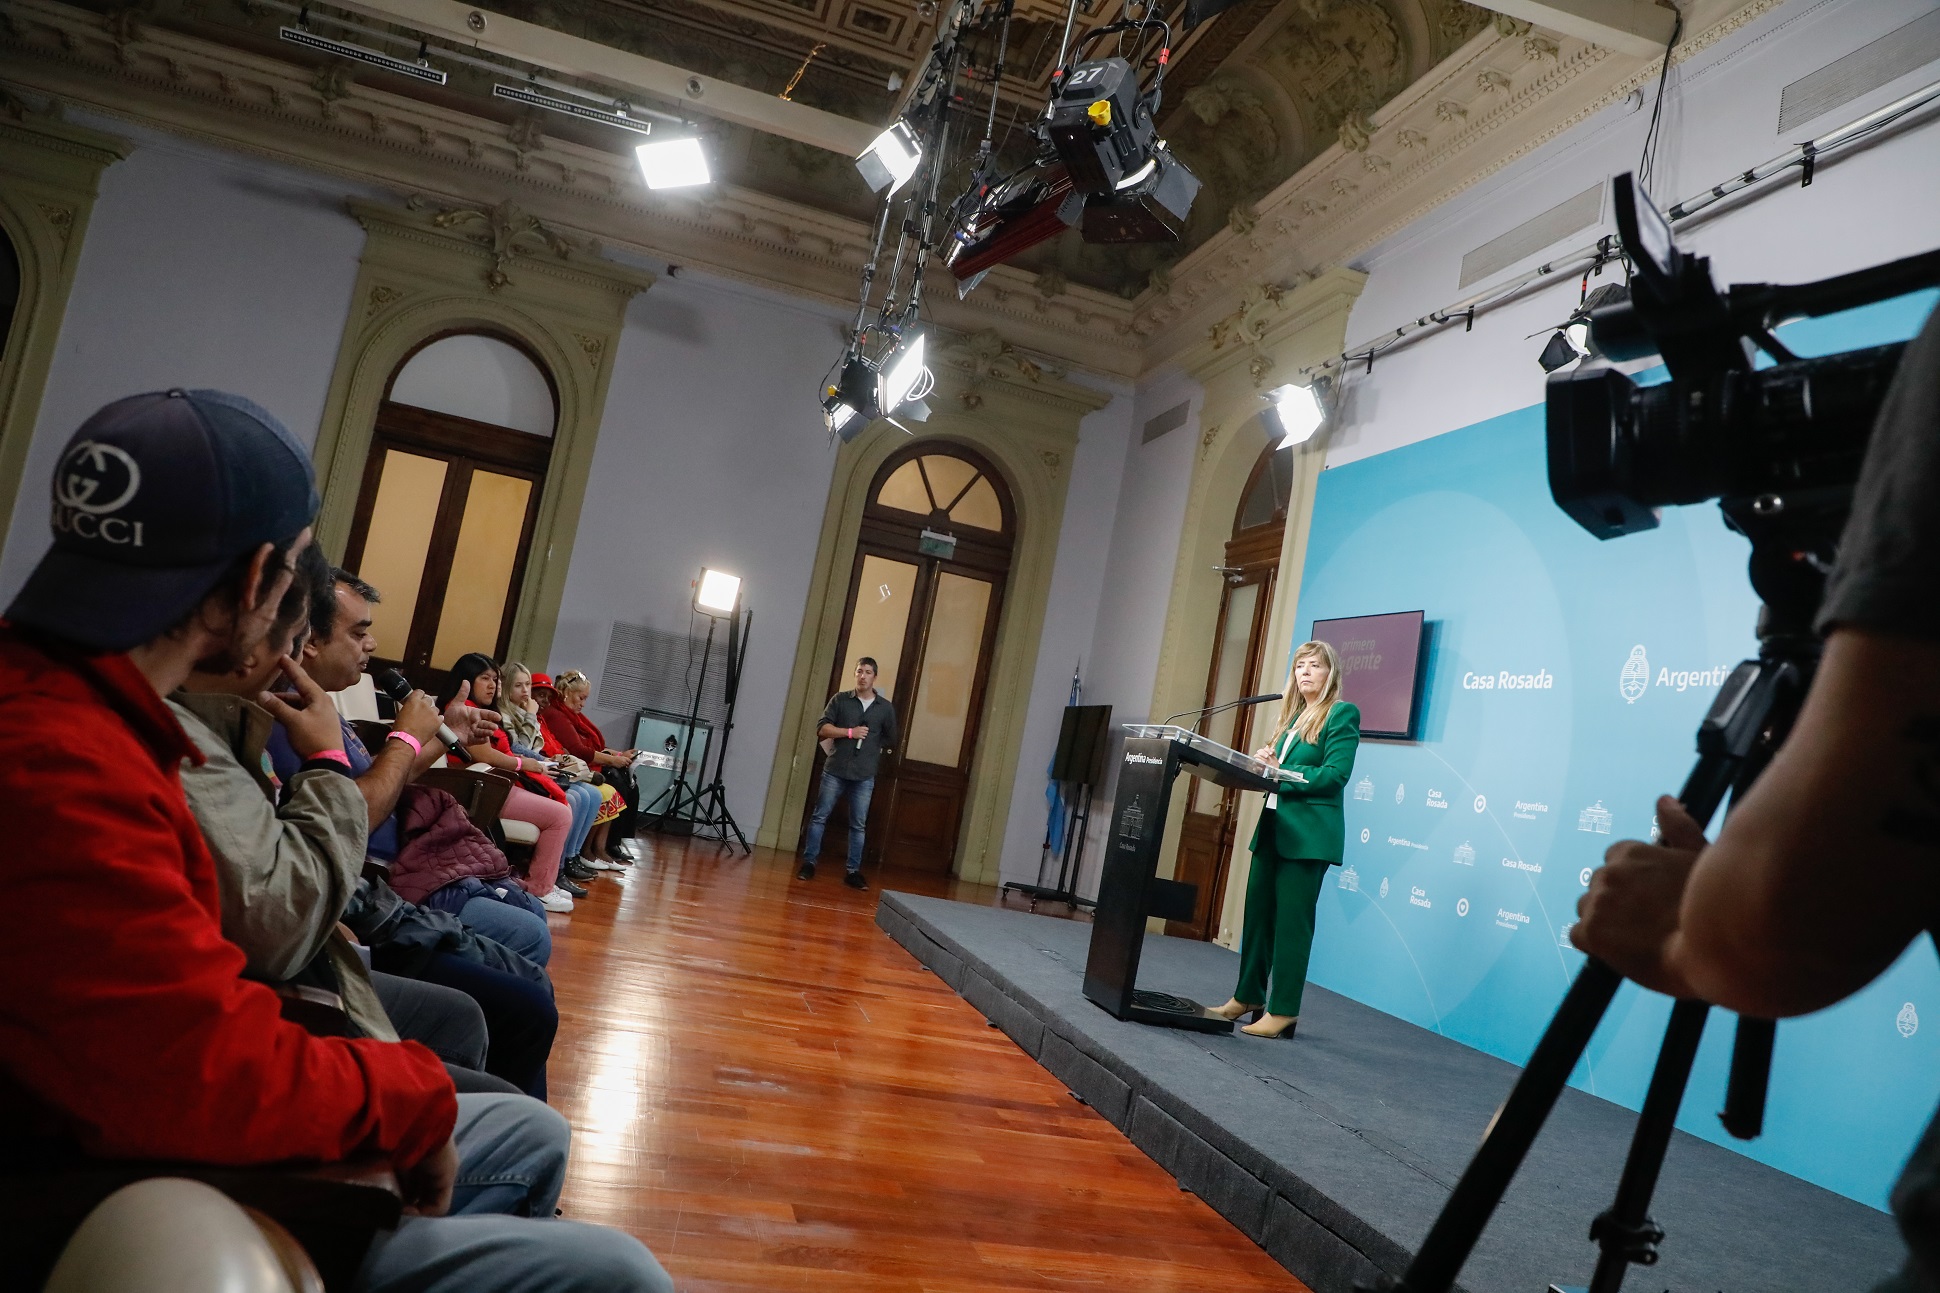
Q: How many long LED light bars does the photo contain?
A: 2